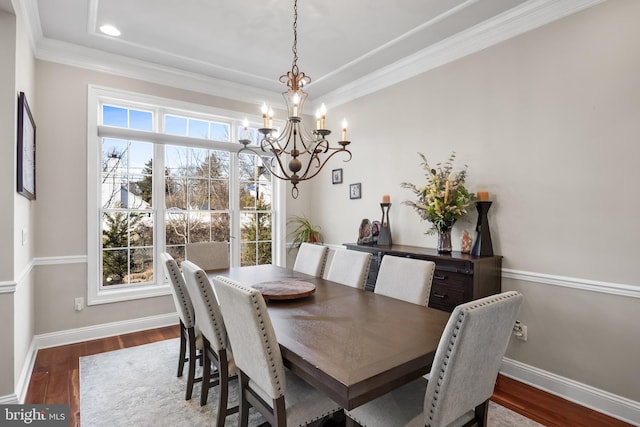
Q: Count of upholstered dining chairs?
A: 8